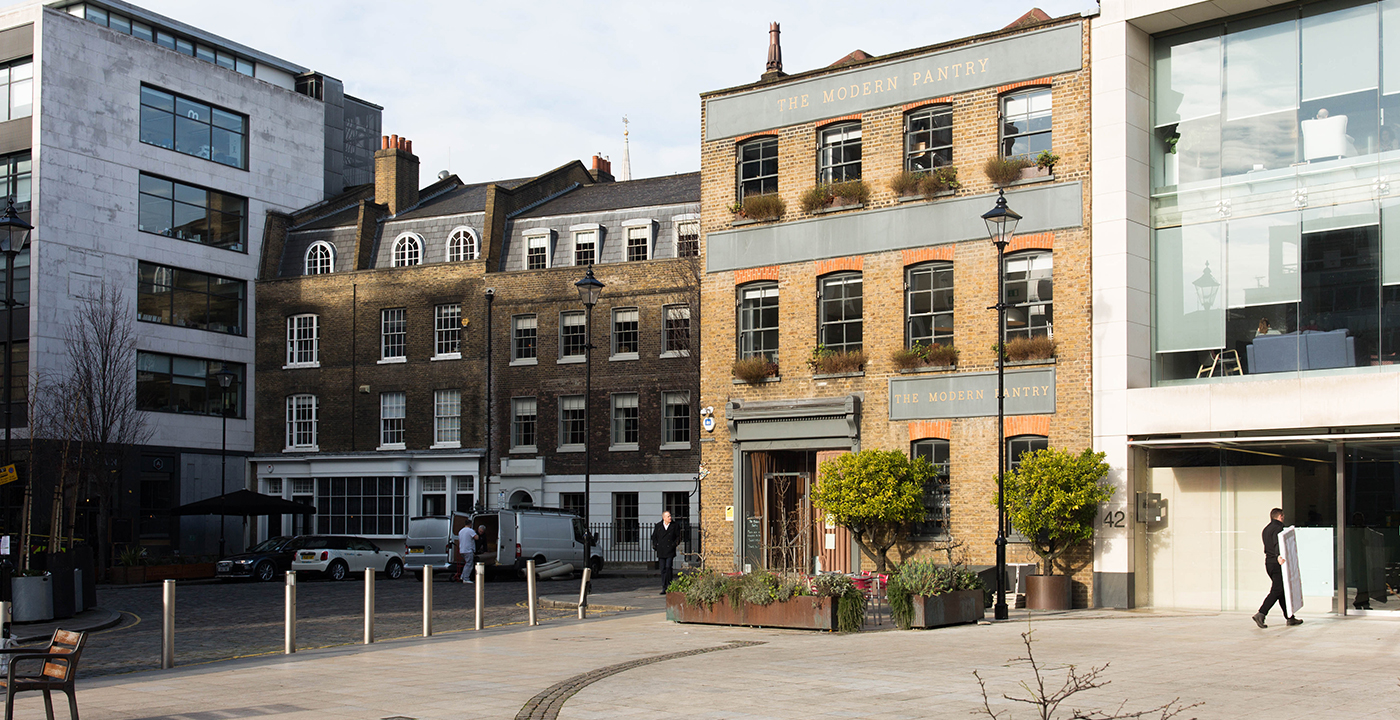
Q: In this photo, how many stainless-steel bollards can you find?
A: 7